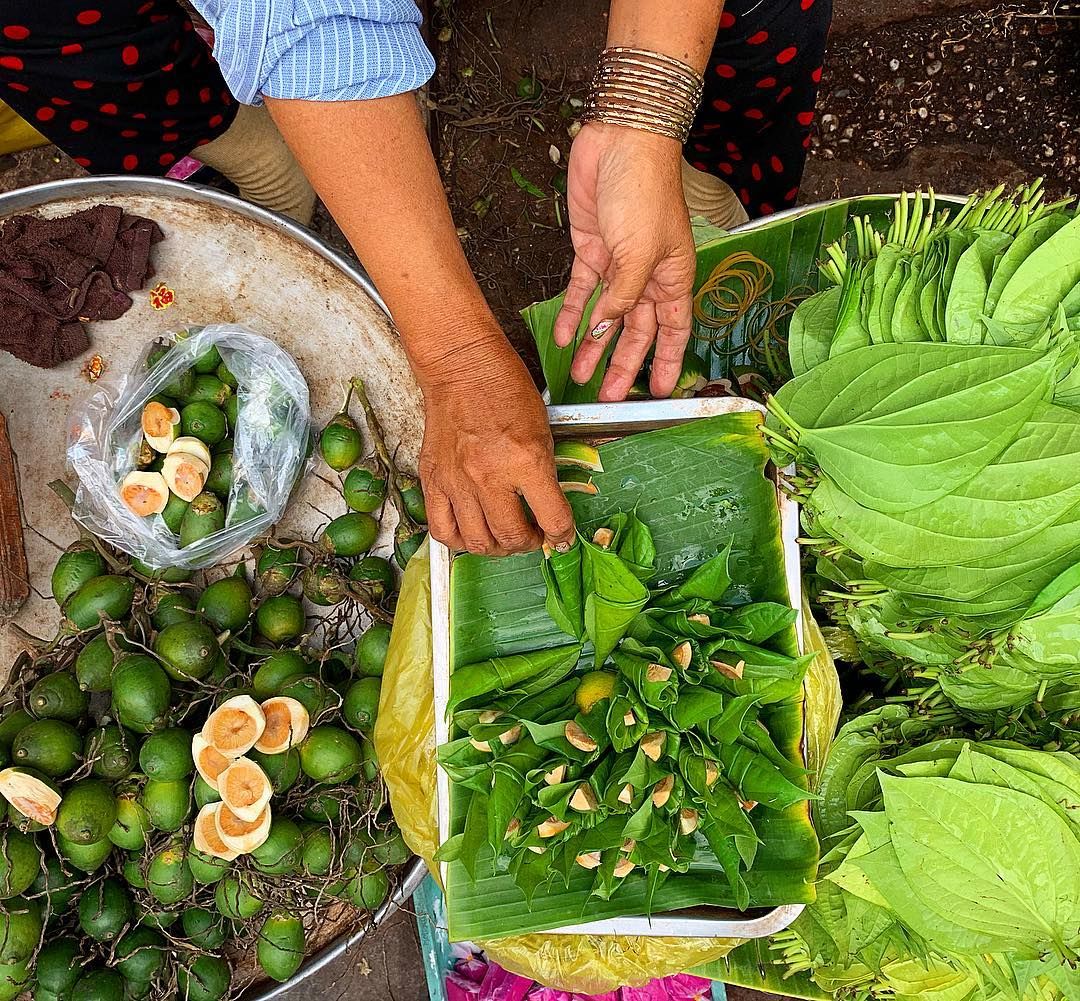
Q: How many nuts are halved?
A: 11